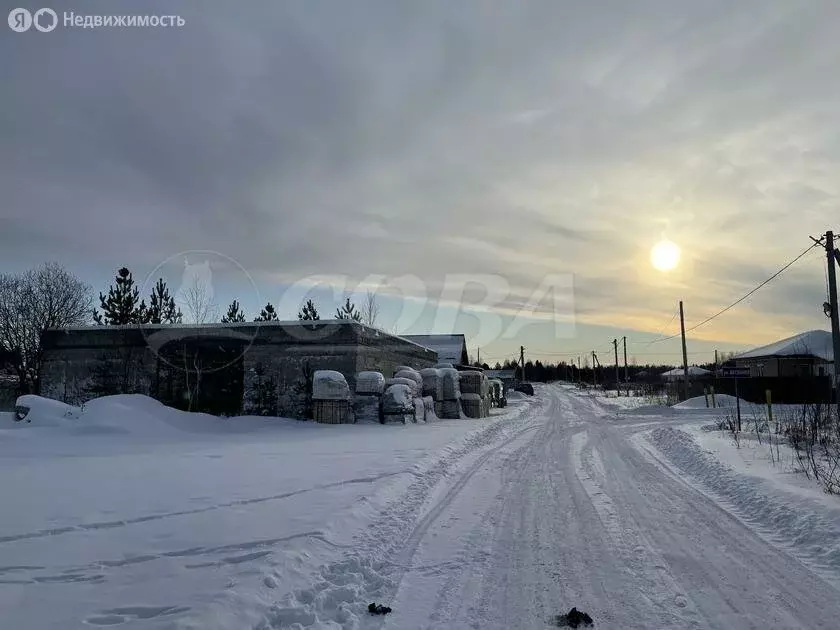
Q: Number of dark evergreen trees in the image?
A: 6